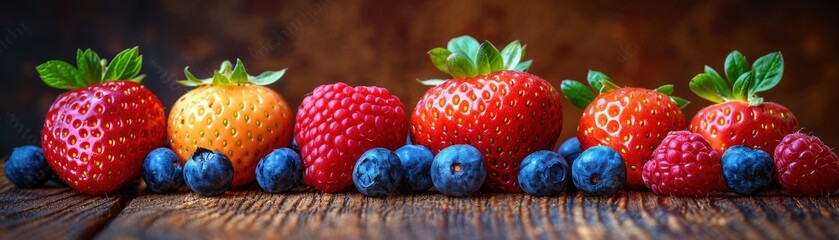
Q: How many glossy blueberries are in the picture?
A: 11